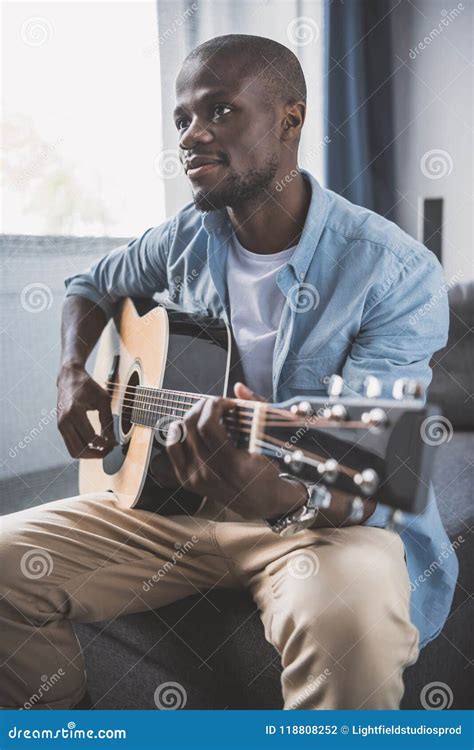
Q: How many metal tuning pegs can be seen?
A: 6